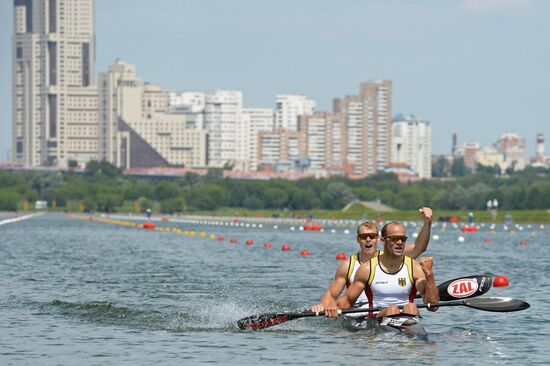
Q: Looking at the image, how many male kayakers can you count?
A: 2